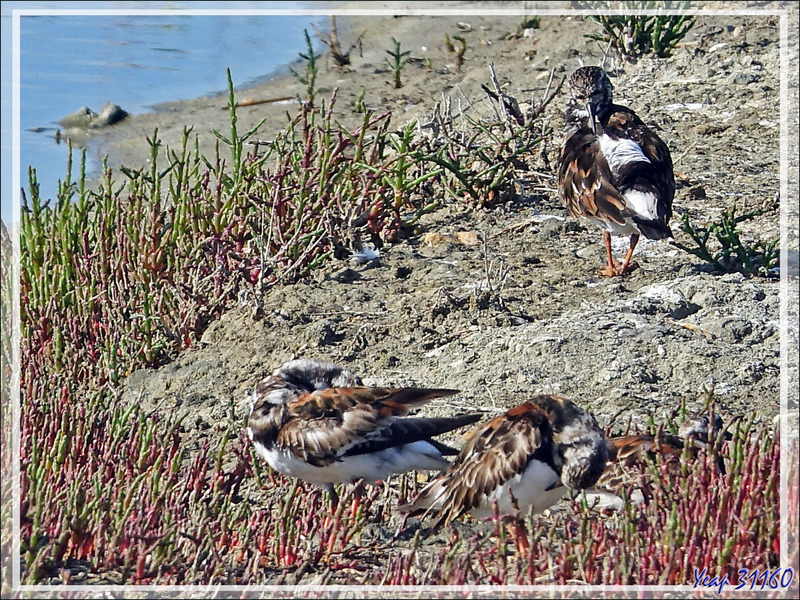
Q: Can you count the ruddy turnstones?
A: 4